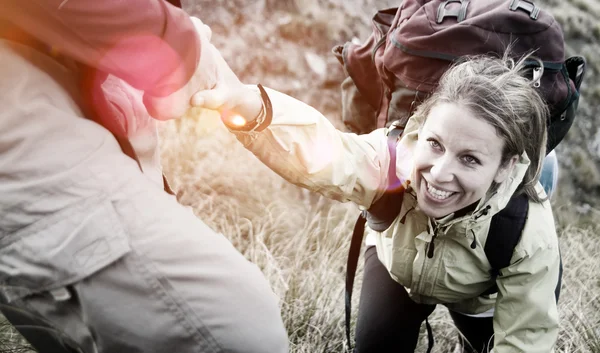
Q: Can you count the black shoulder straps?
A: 2